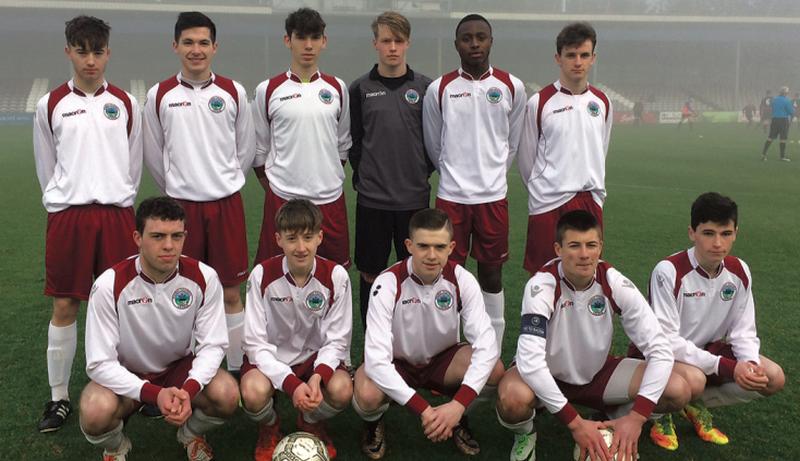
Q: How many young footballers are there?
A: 11